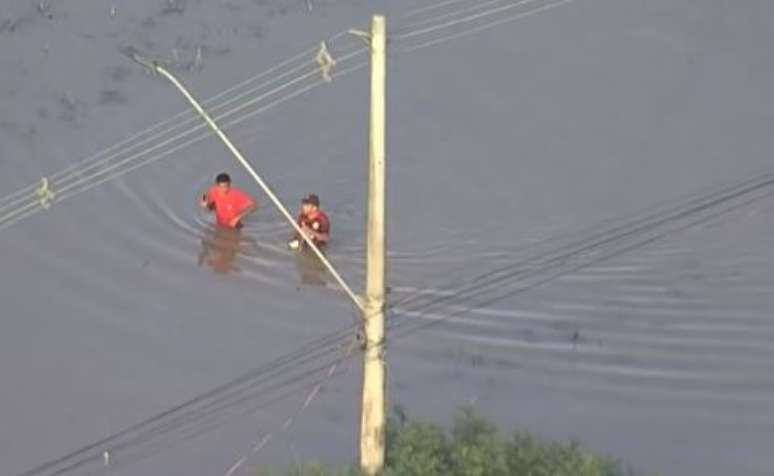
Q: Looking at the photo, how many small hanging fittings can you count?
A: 2